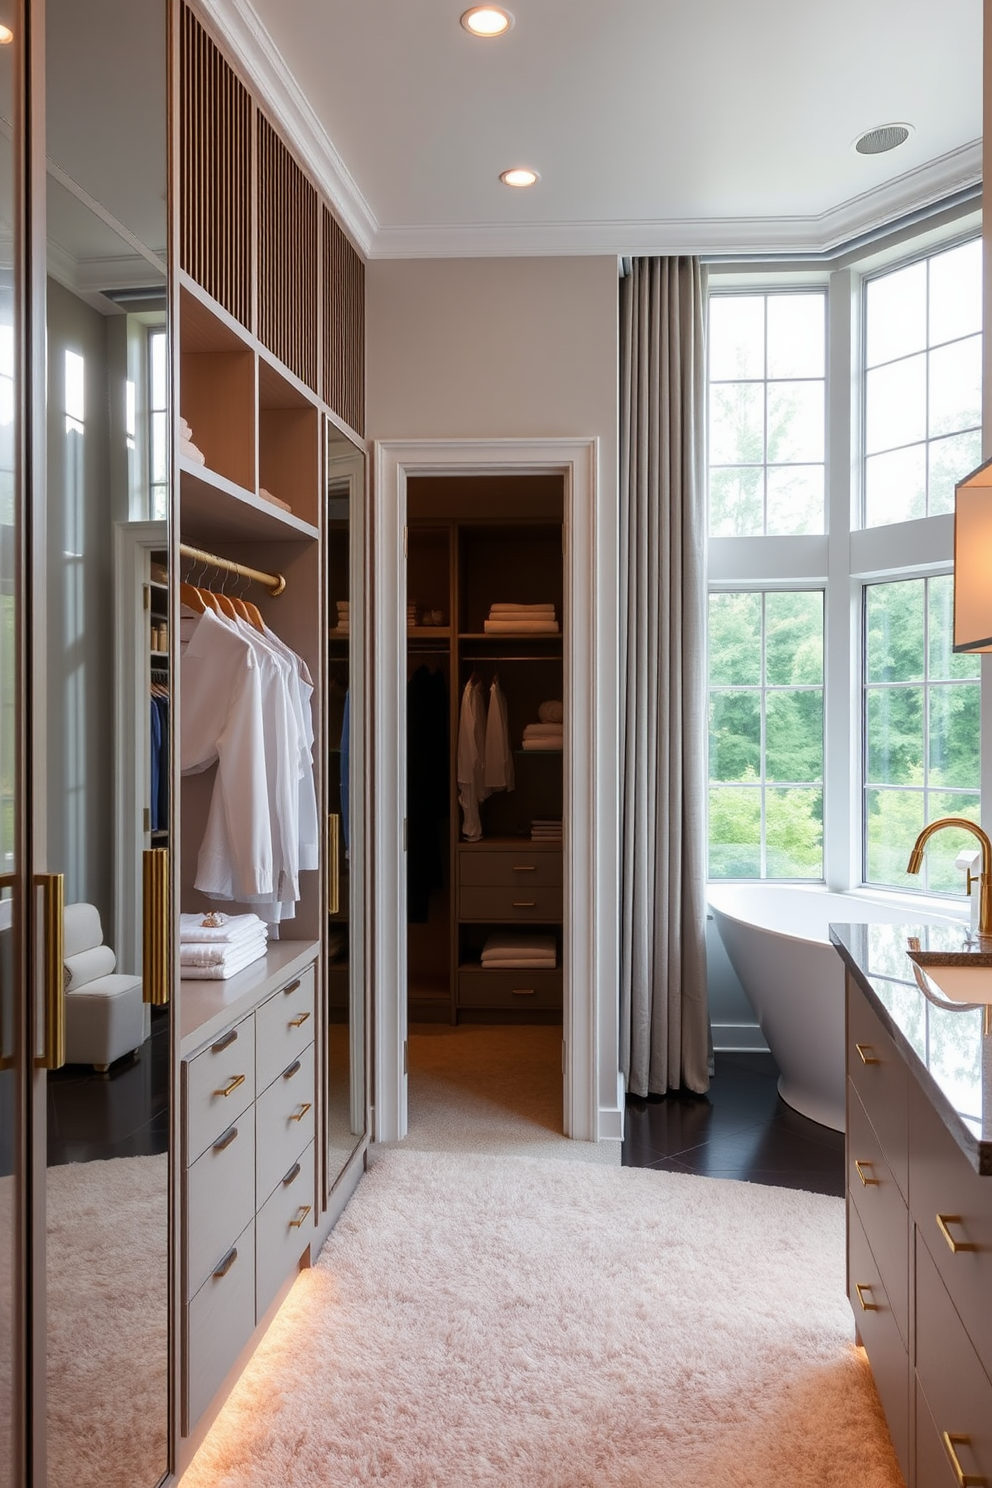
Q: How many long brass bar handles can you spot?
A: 3